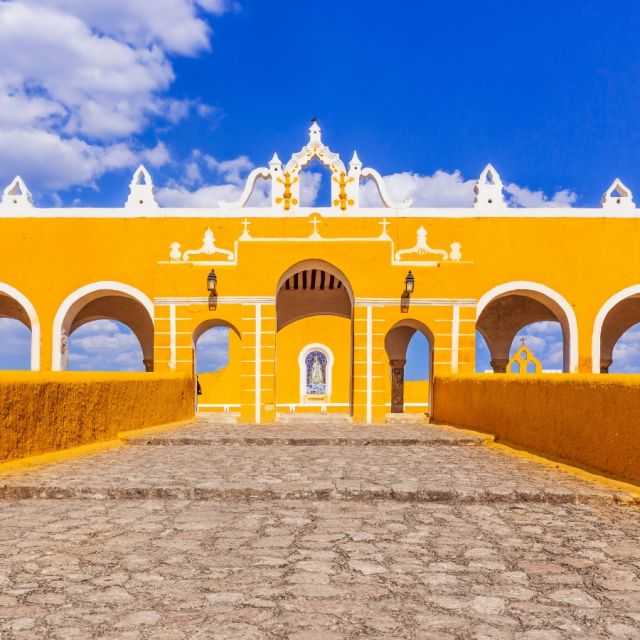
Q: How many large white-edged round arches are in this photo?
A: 4